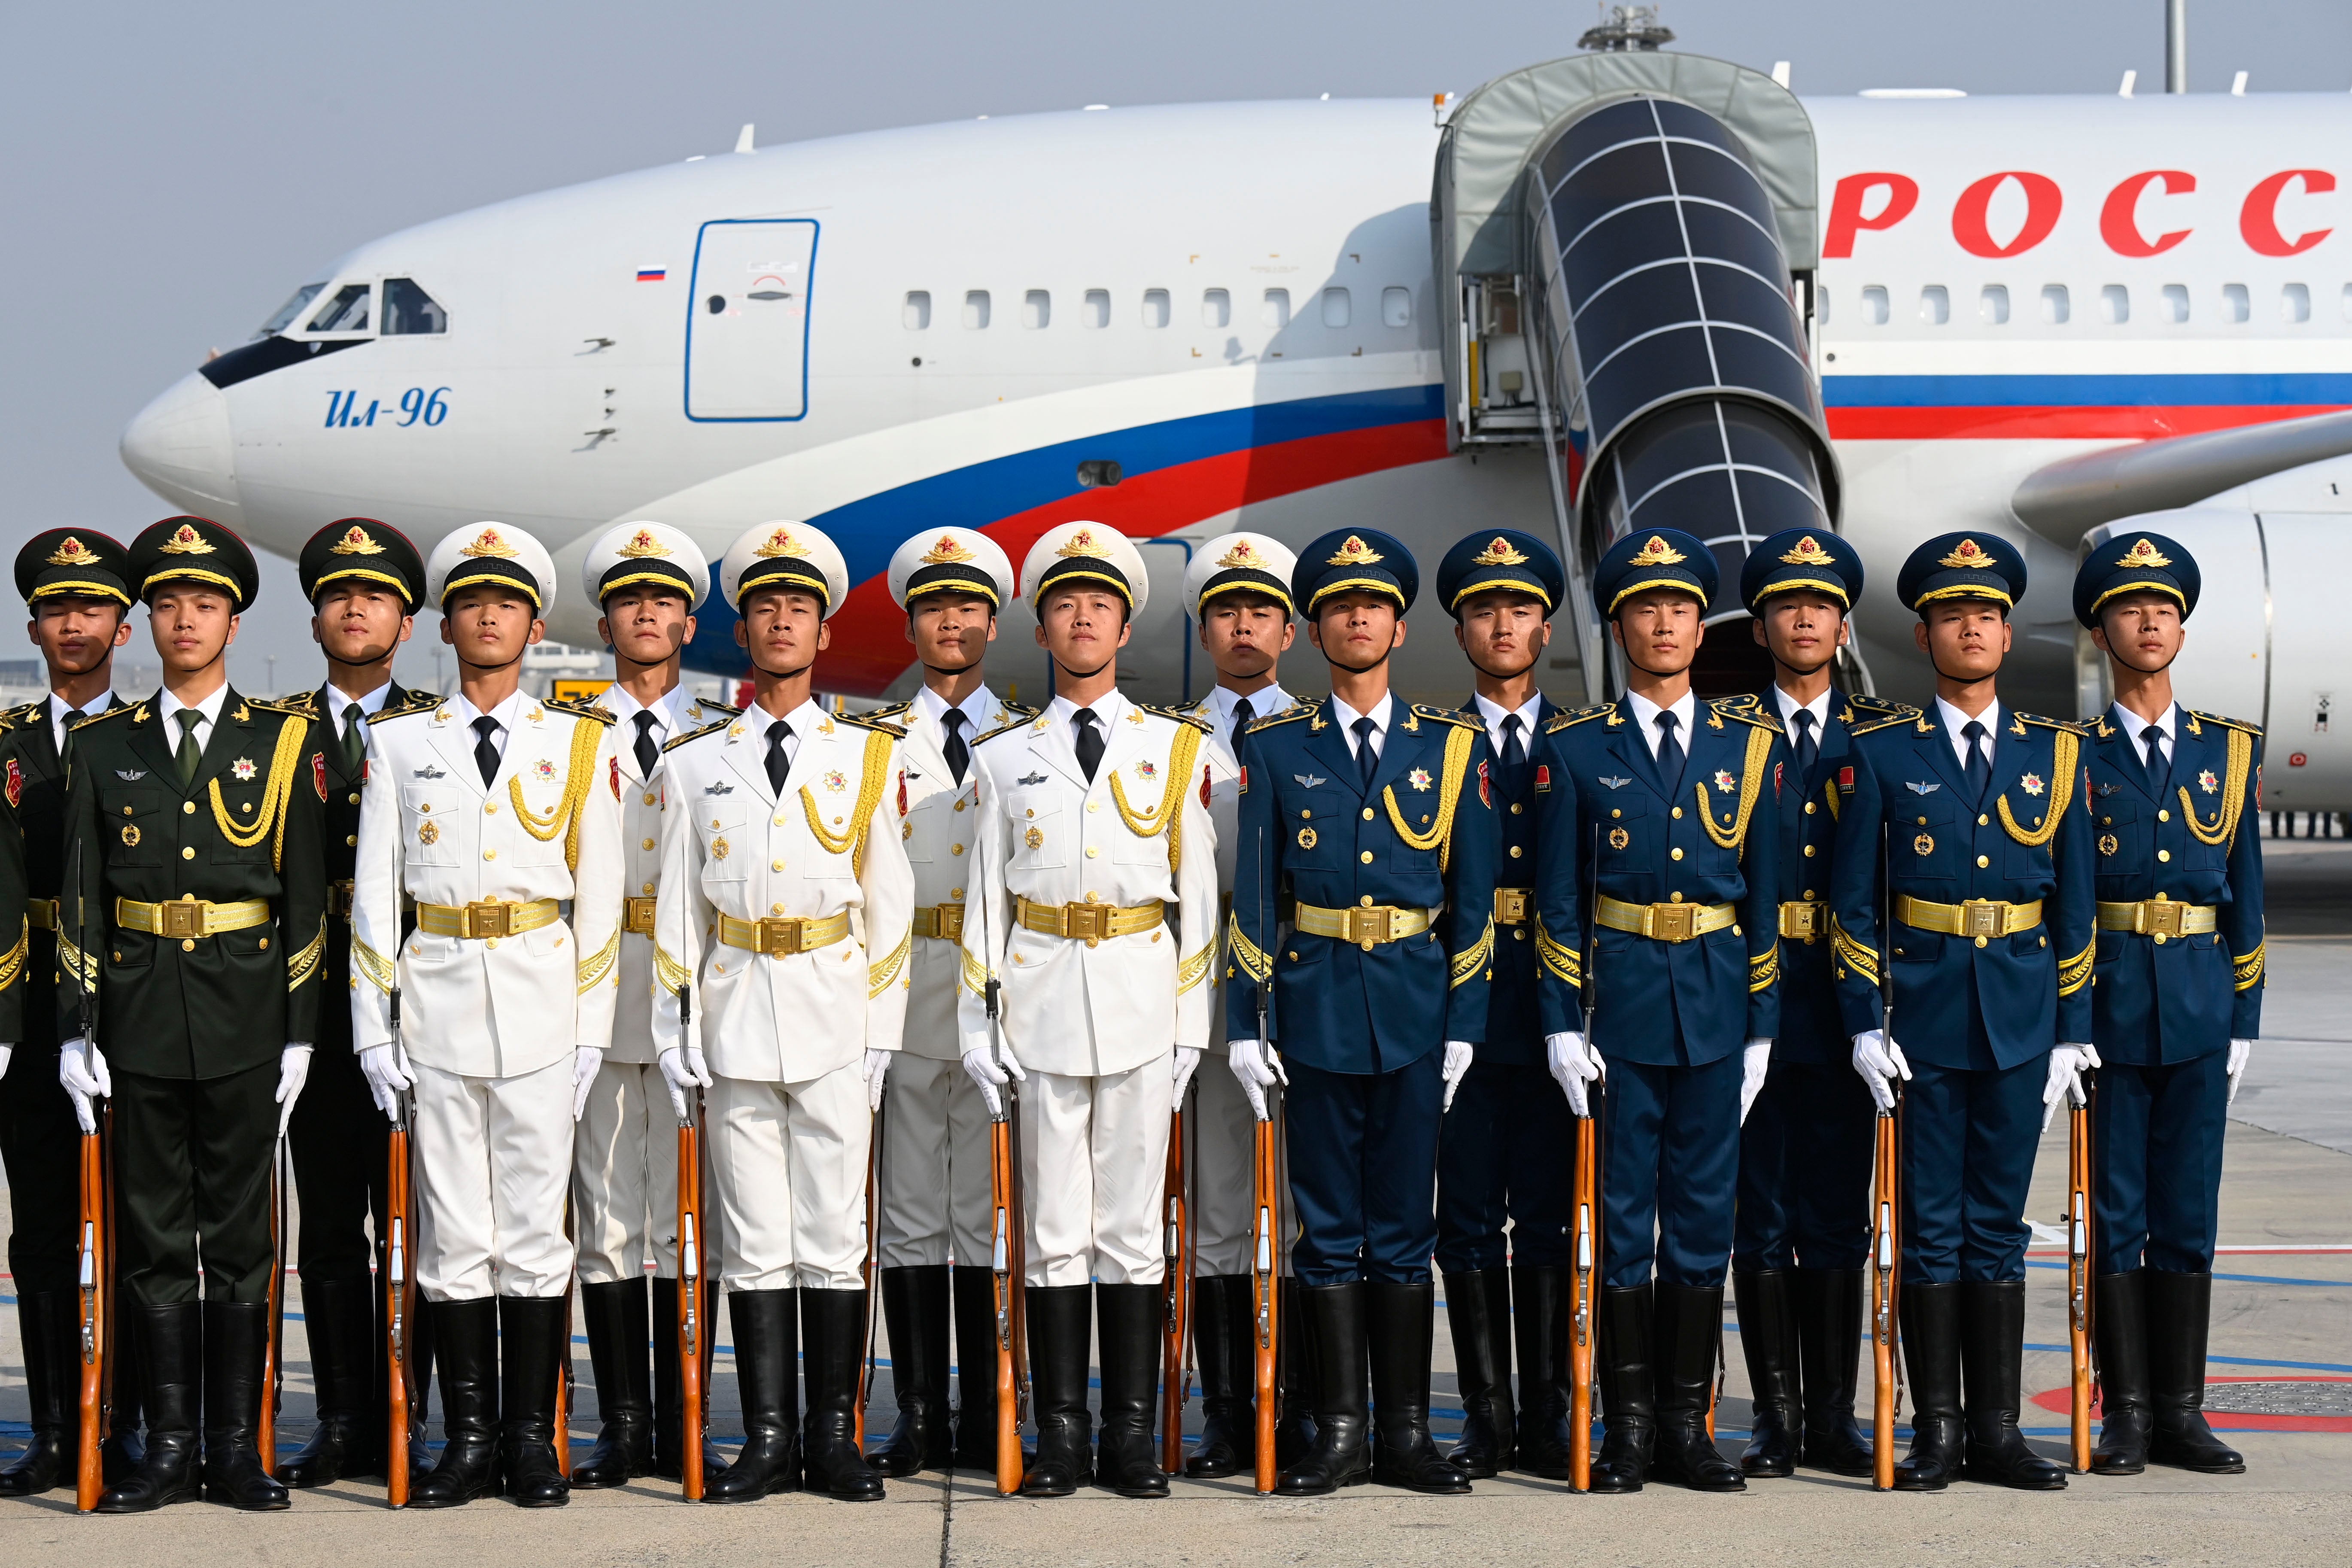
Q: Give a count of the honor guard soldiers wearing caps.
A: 15